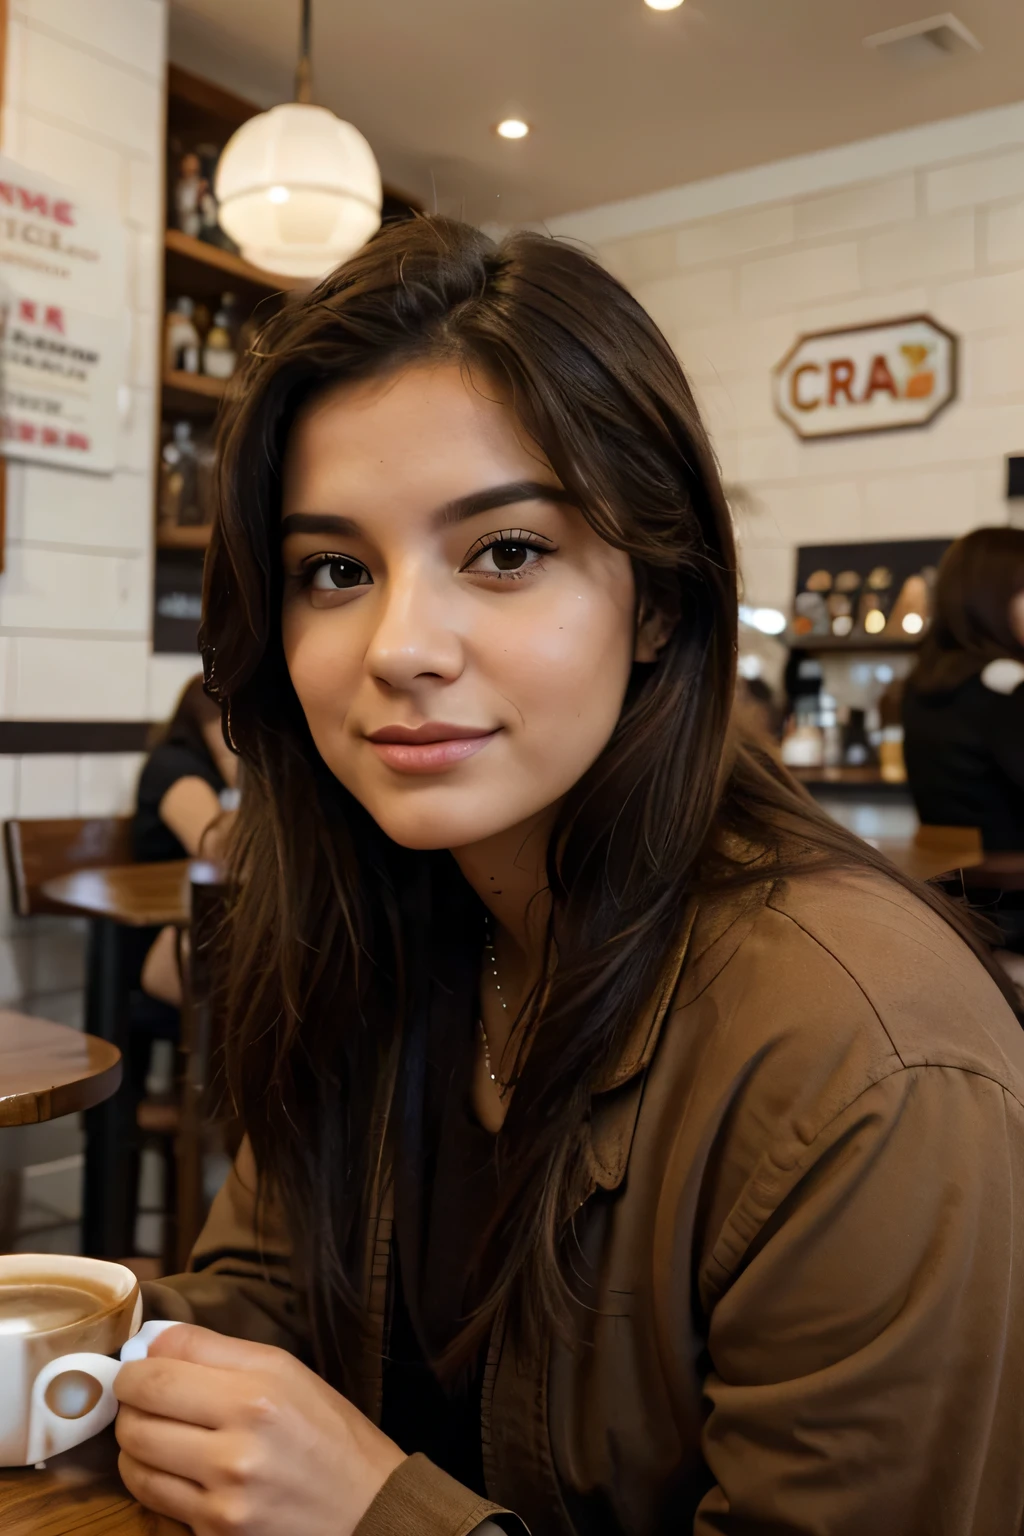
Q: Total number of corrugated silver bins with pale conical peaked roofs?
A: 0